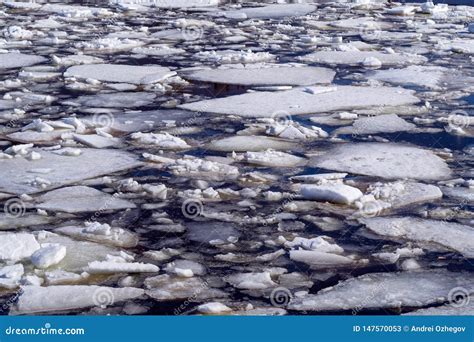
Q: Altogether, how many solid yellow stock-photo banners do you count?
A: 0